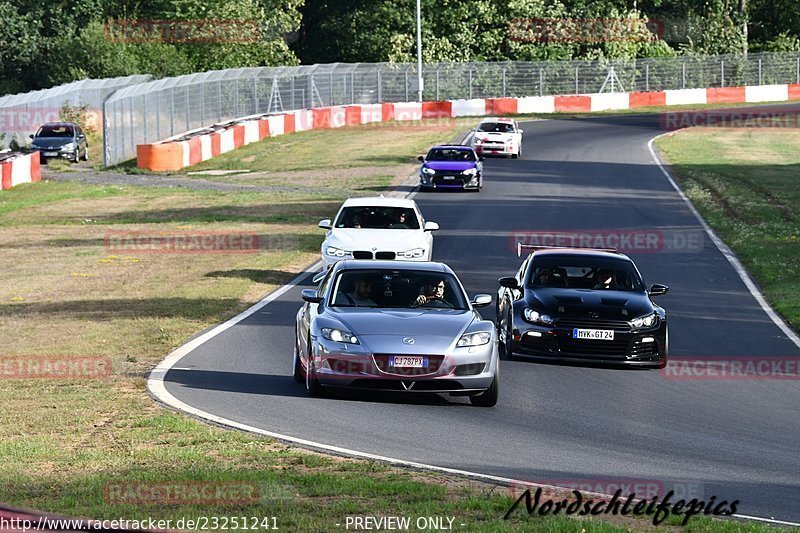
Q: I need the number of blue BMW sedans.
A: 0